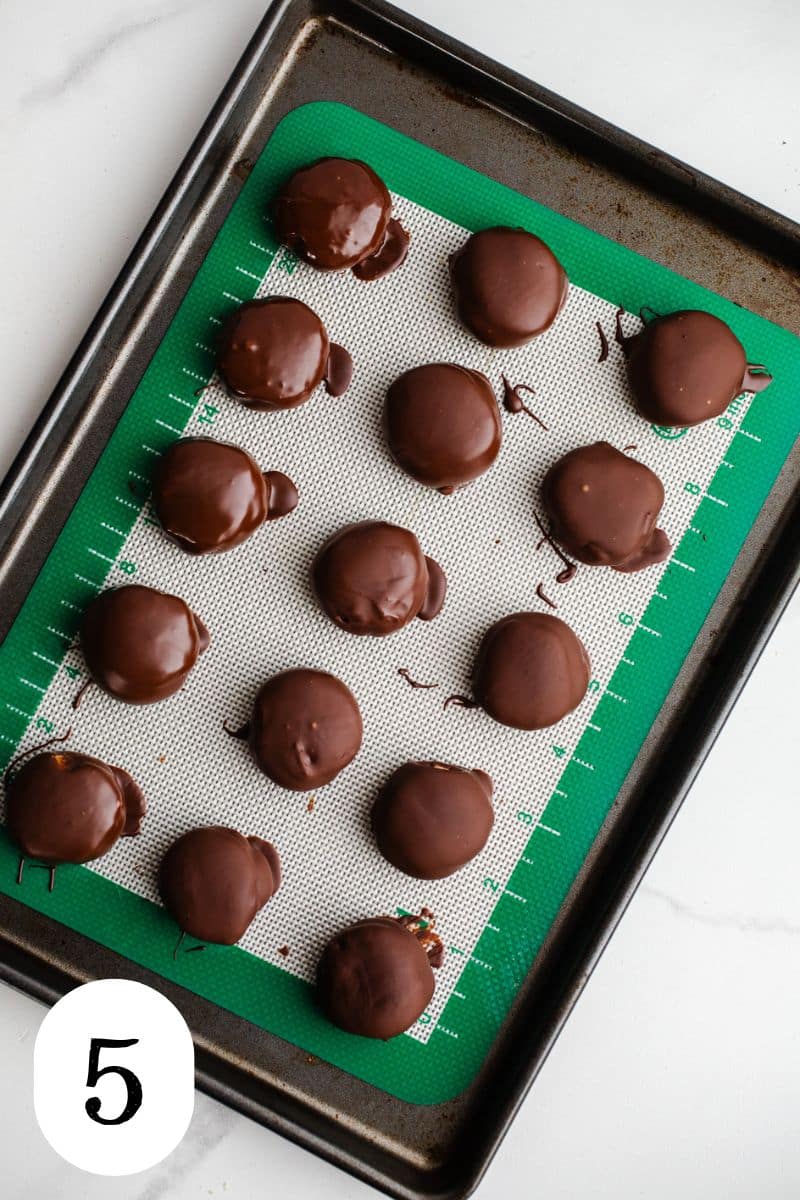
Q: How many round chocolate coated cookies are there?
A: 15